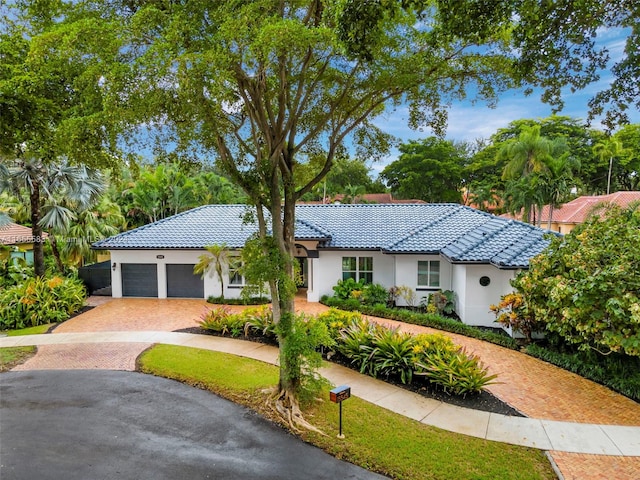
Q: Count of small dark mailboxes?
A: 1